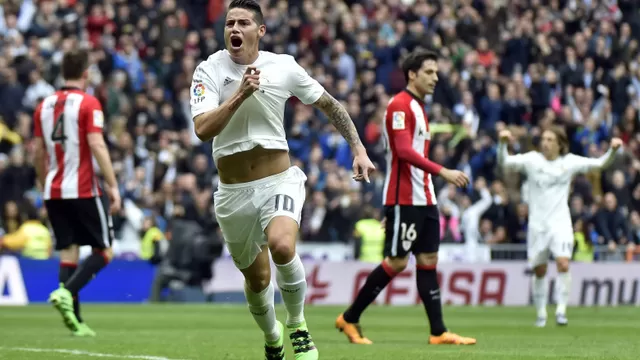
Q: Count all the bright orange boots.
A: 2